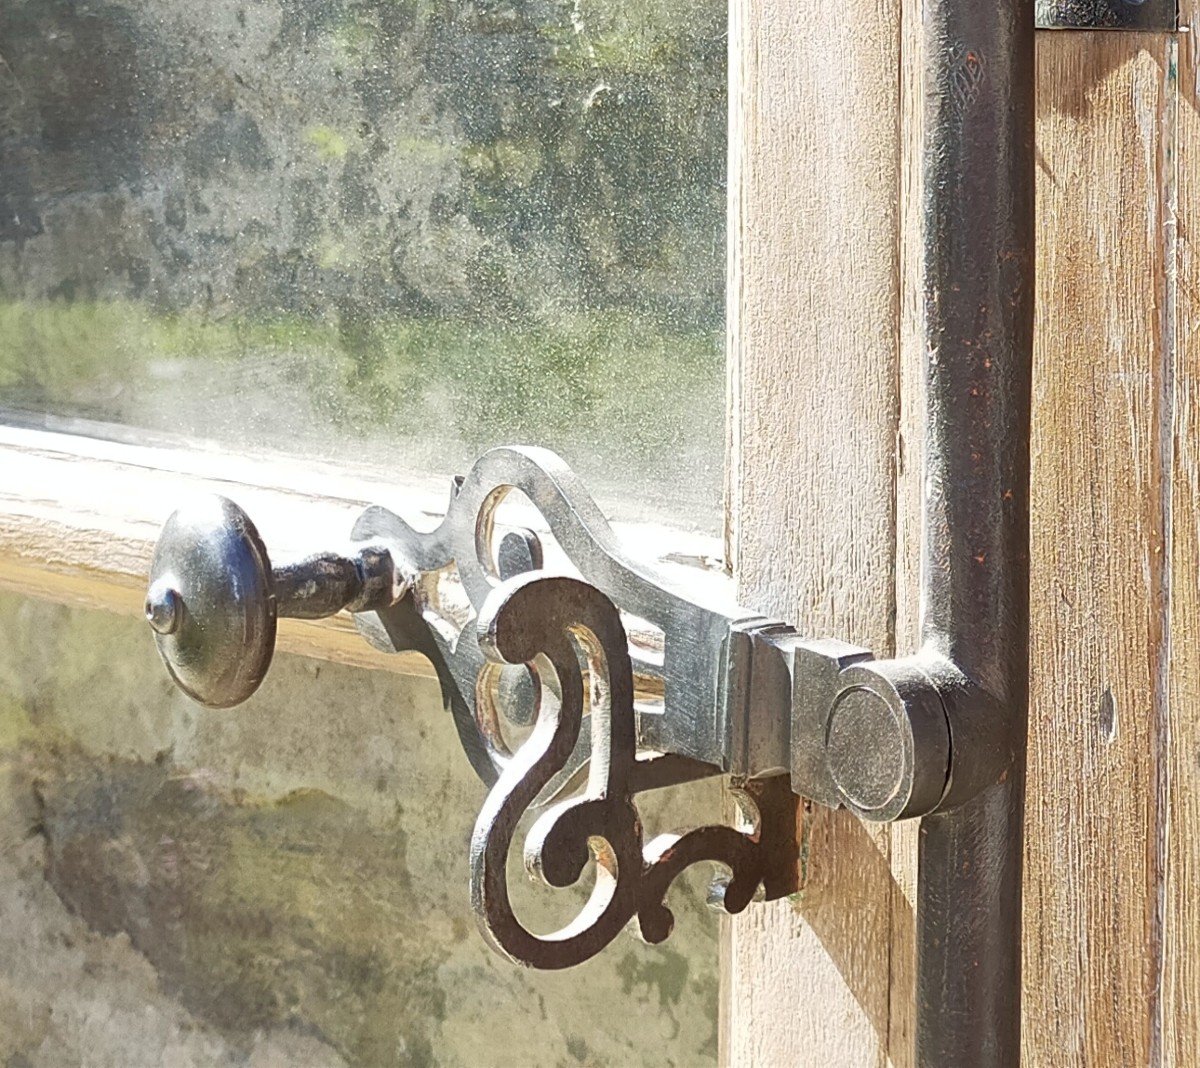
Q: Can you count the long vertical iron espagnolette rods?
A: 1